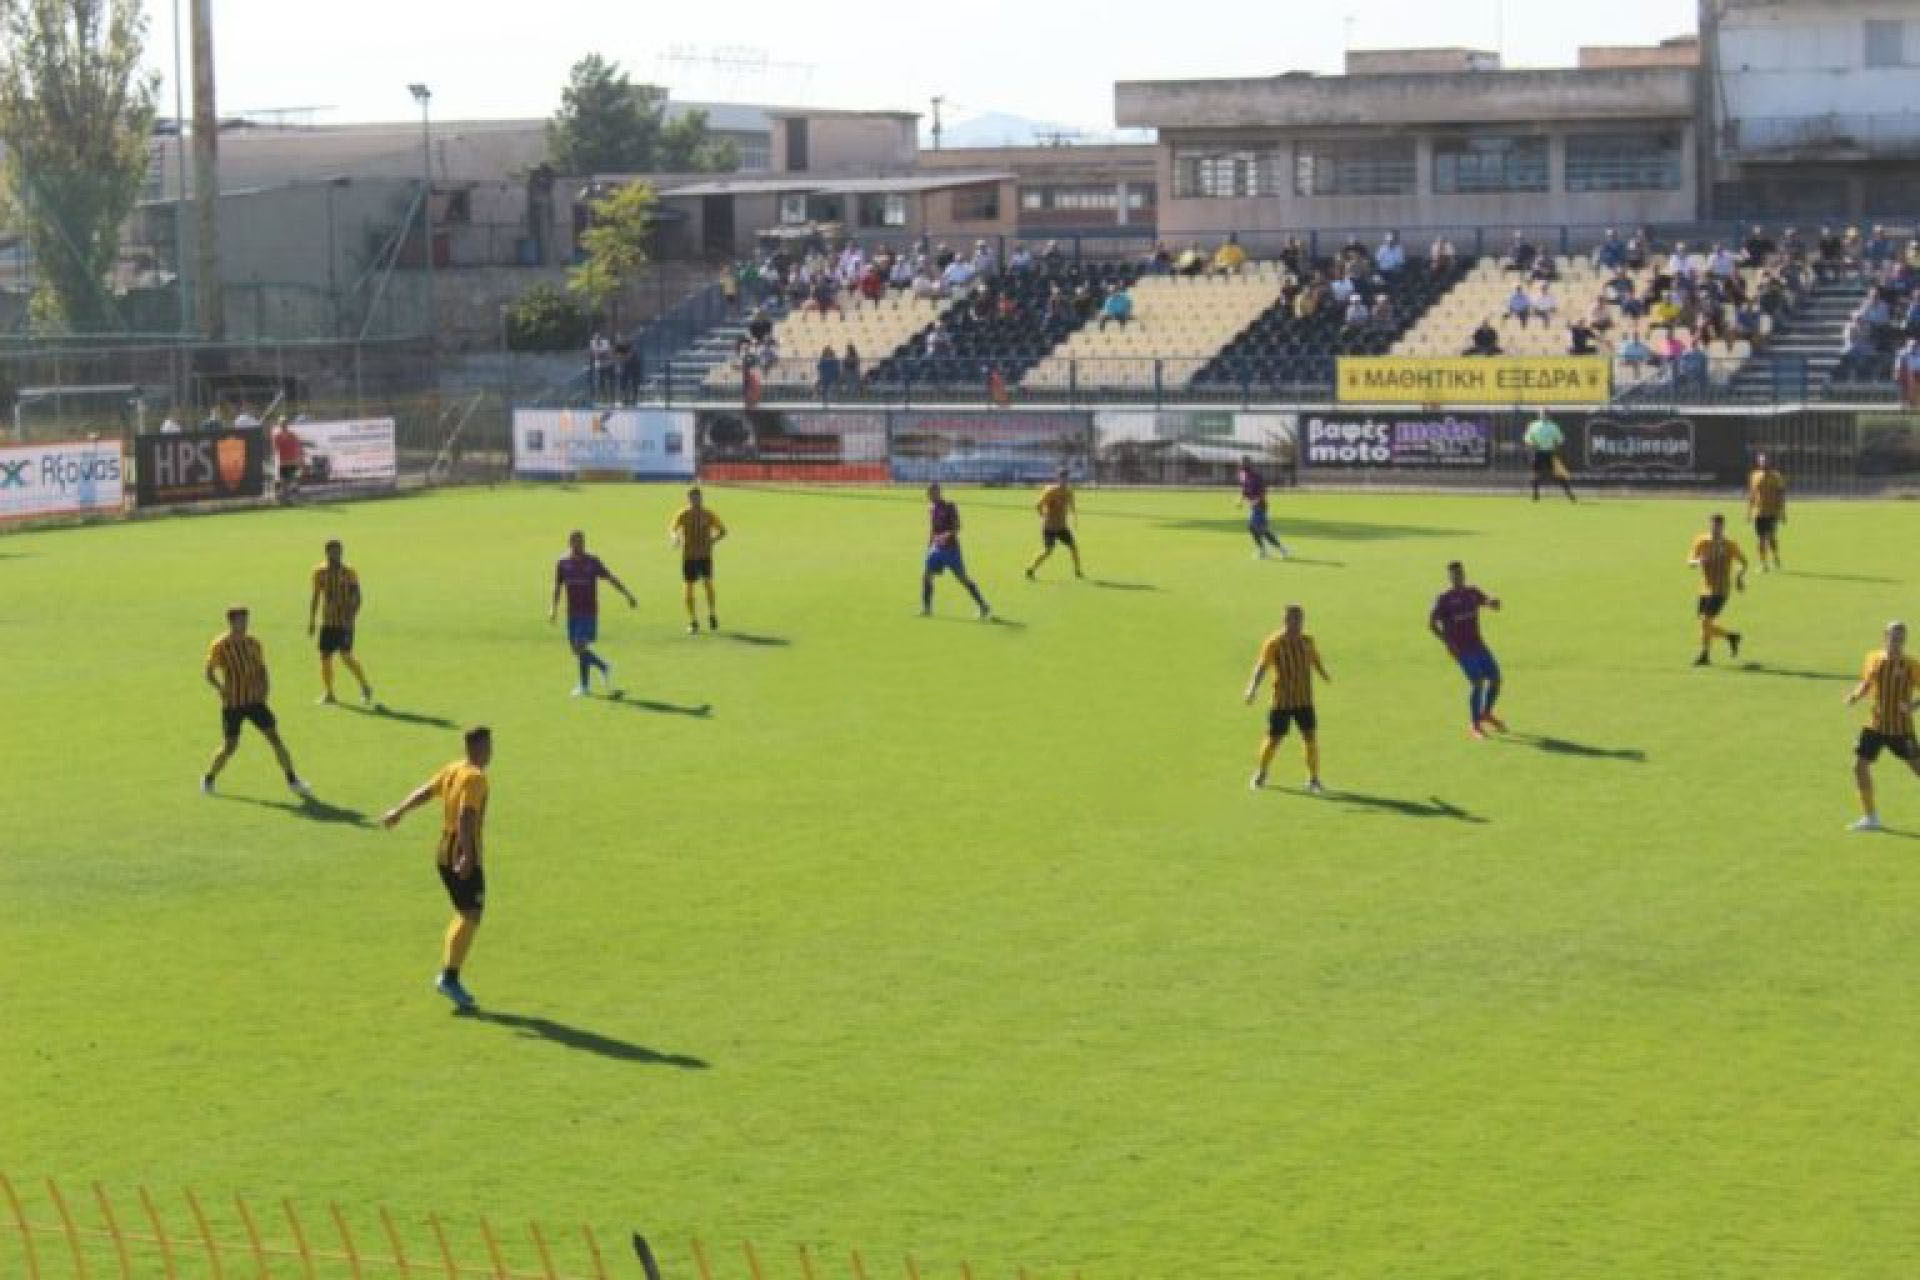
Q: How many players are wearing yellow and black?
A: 9